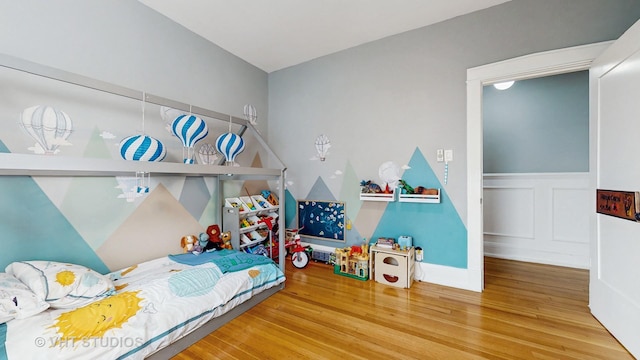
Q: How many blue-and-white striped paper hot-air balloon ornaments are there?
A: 3